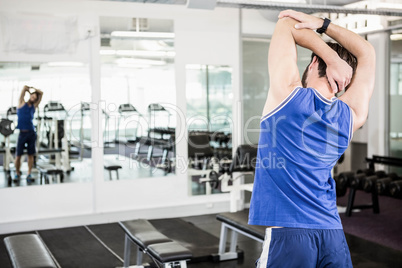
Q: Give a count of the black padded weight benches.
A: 3